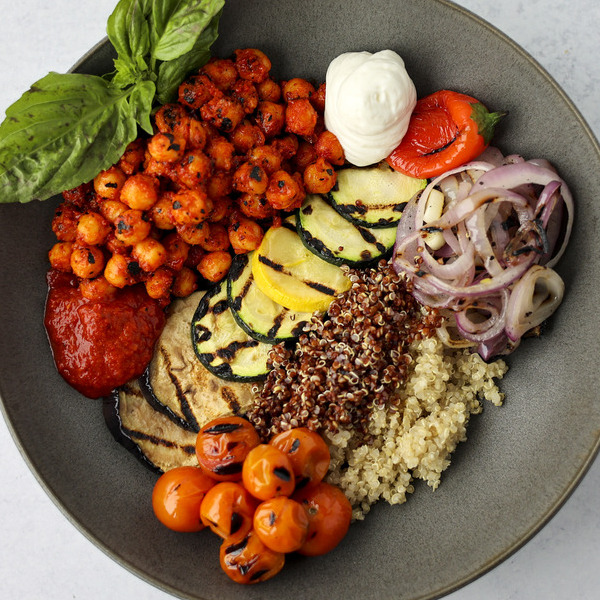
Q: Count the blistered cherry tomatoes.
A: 8